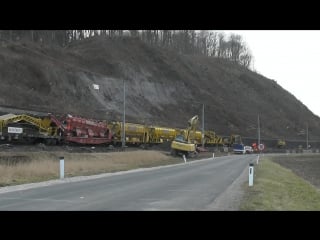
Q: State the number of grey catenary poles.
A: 4